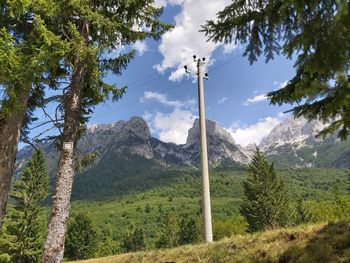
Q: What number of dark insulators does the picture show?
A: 4